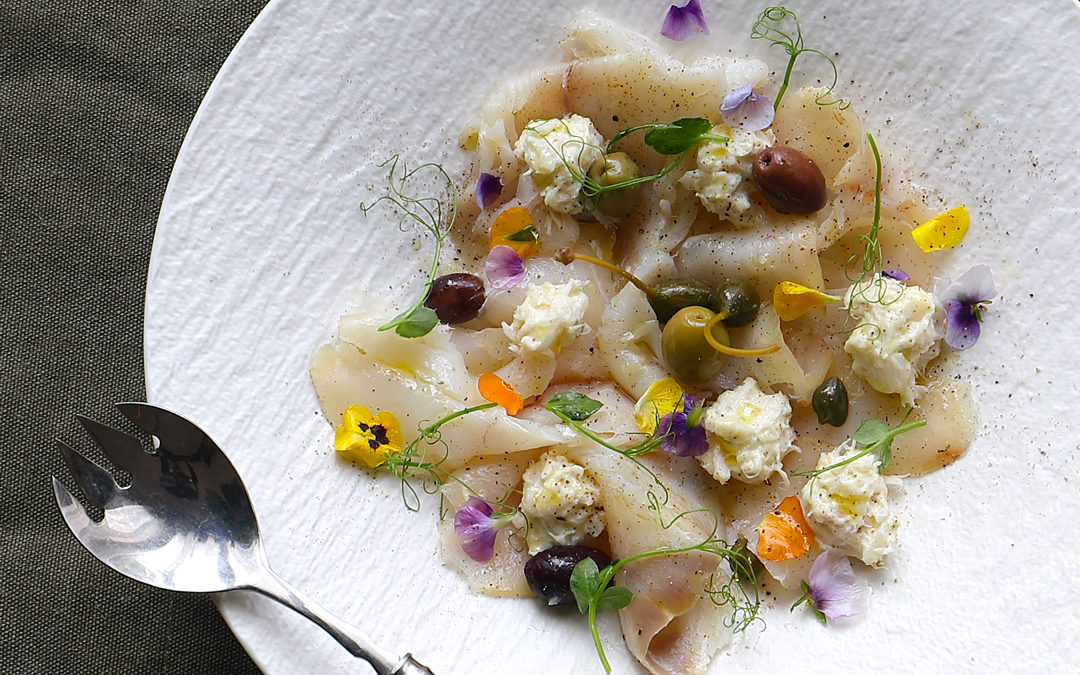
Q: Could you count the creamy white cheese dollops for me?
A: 7